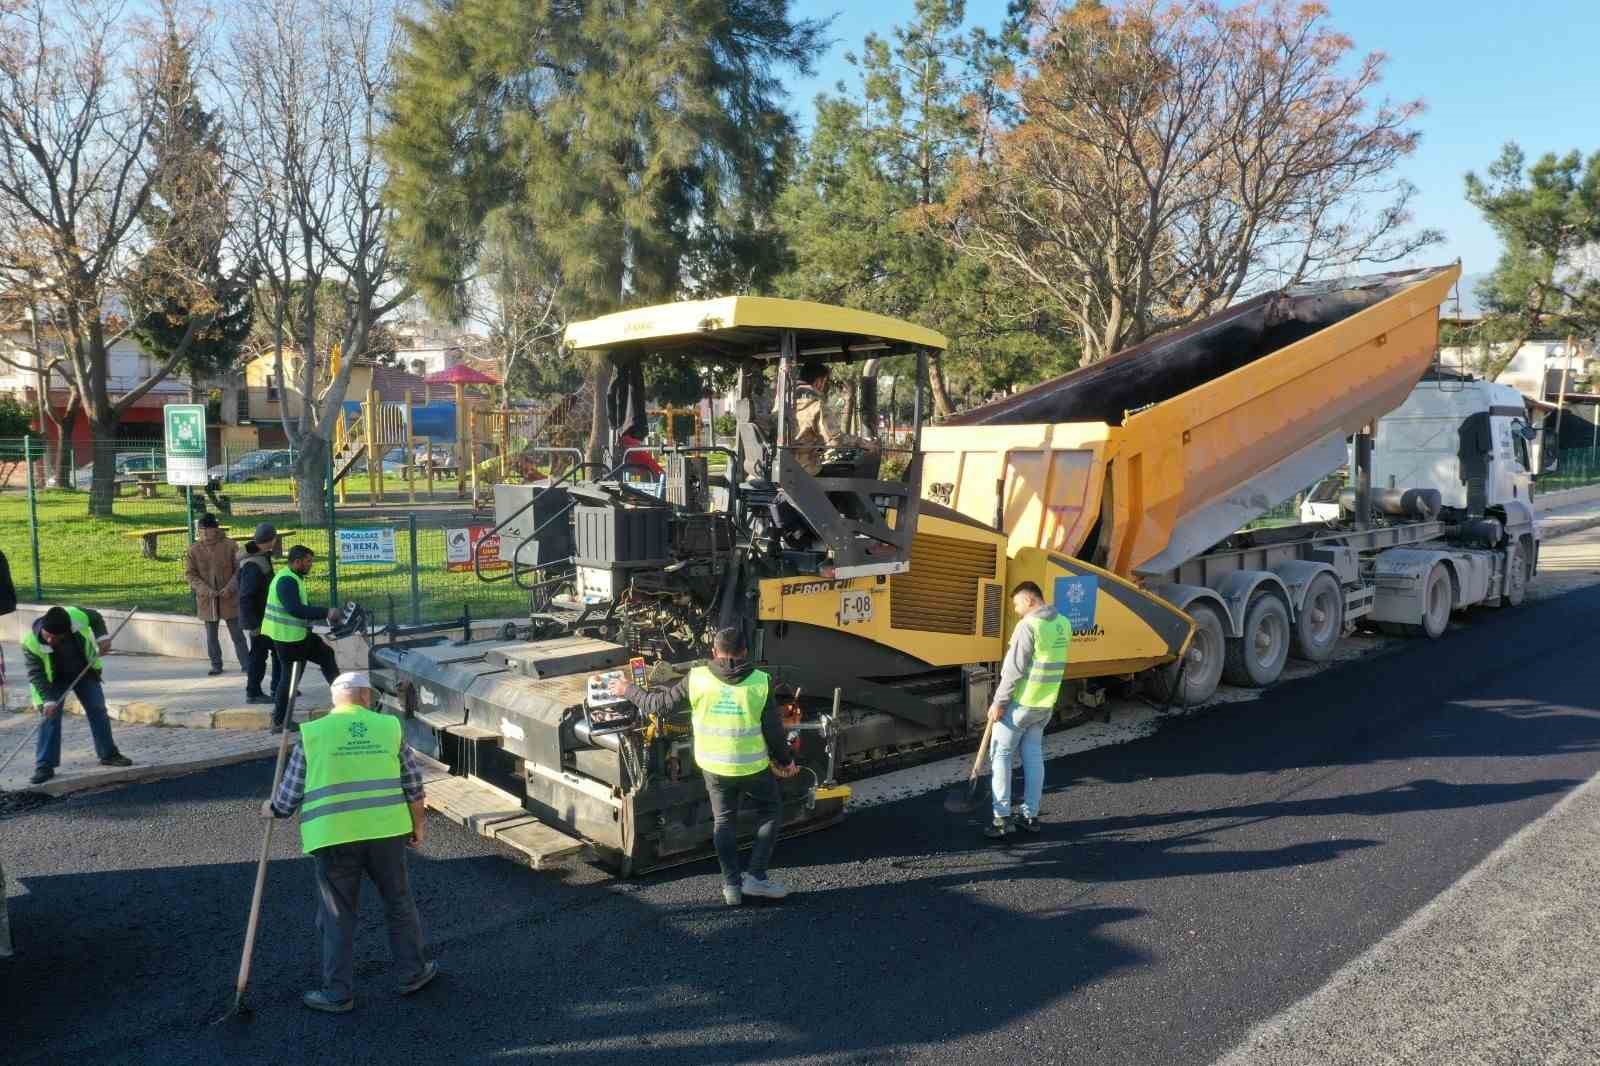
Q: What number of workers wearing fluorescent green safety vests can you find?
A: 5